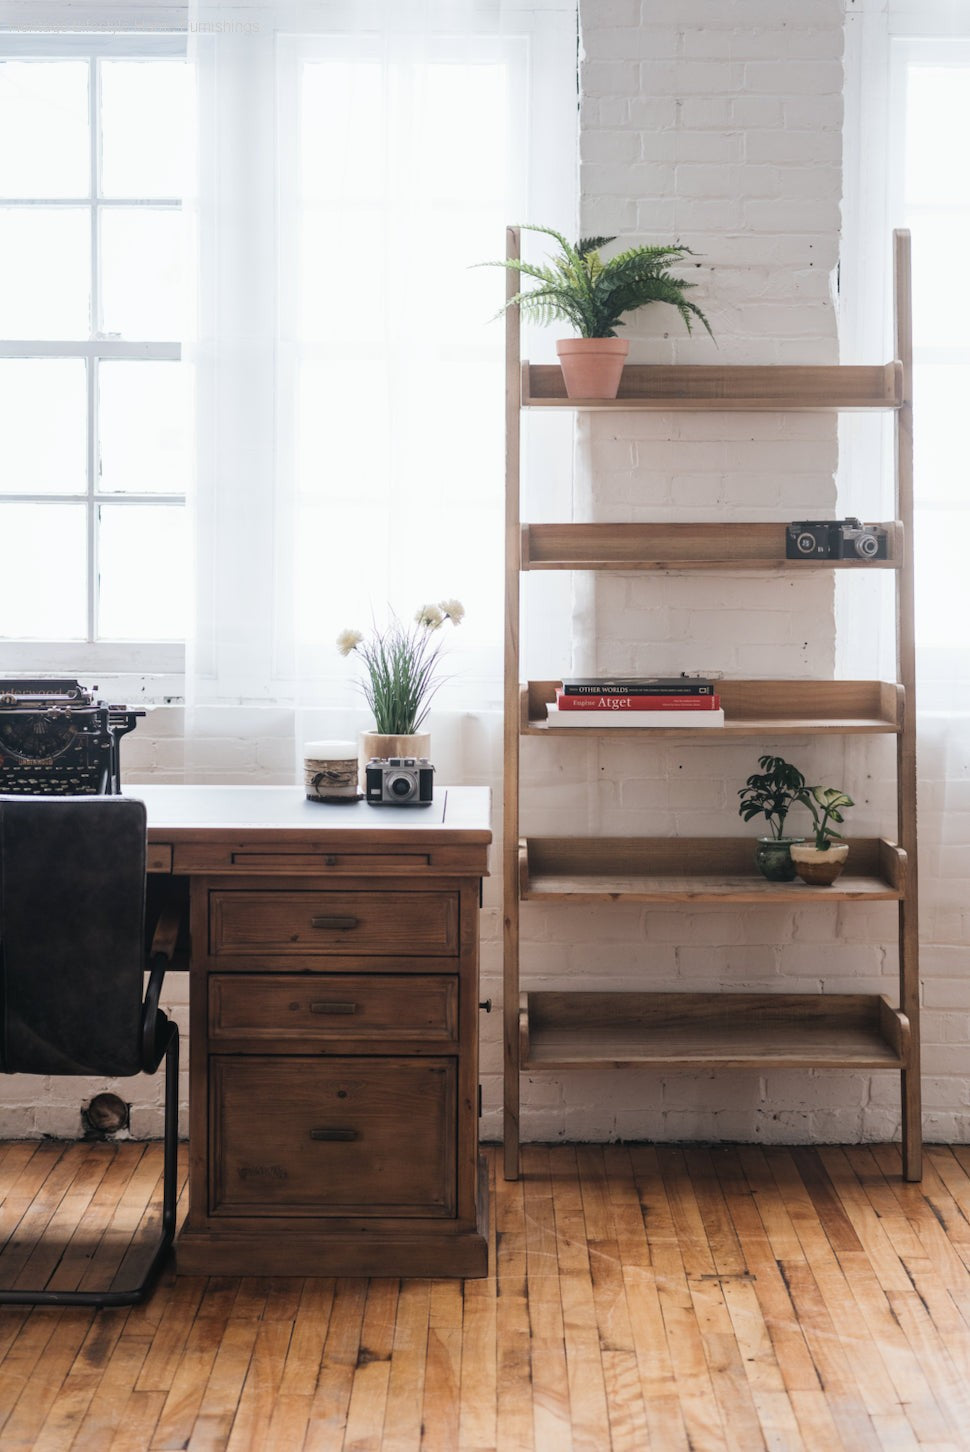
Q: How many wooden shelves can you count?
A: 5